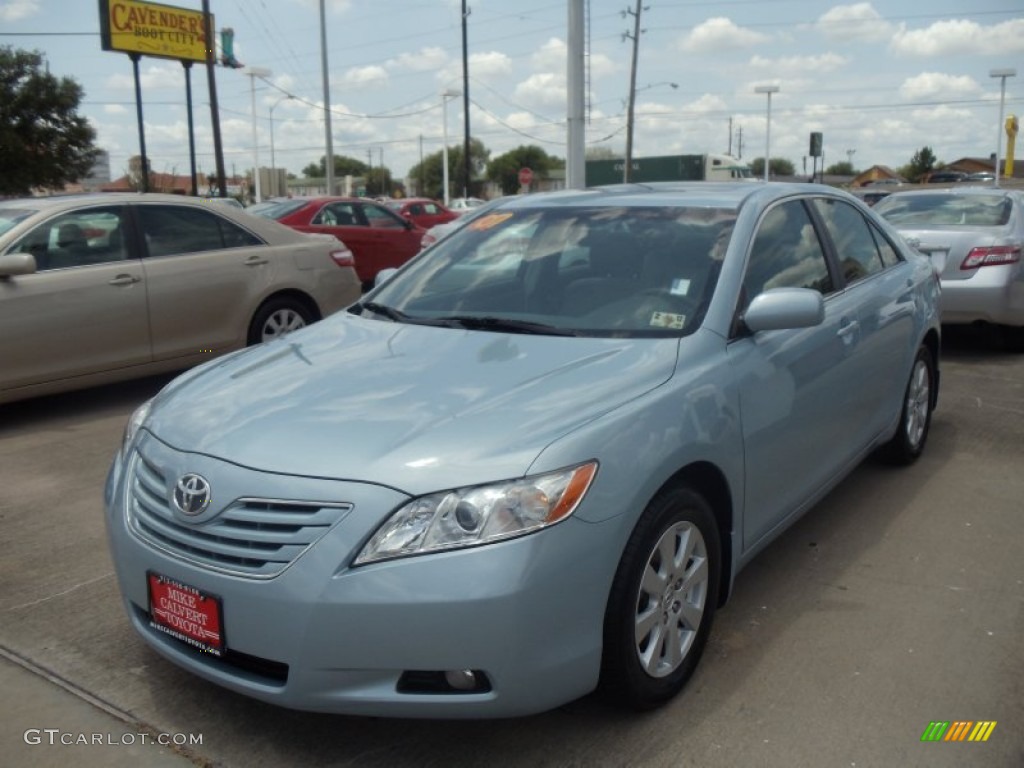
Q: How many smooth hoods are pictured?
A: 1